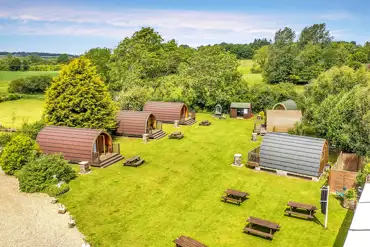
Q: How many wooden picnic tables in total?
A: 7